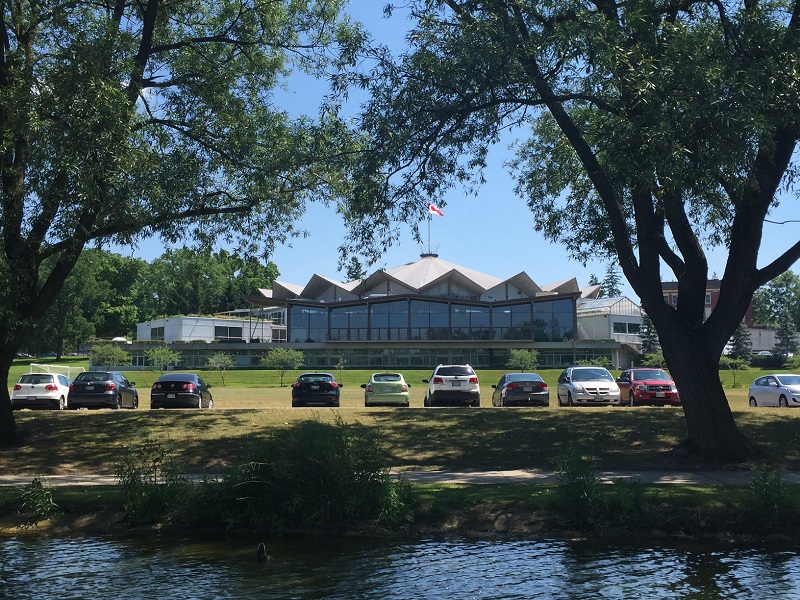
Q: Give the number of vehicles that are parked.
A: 10